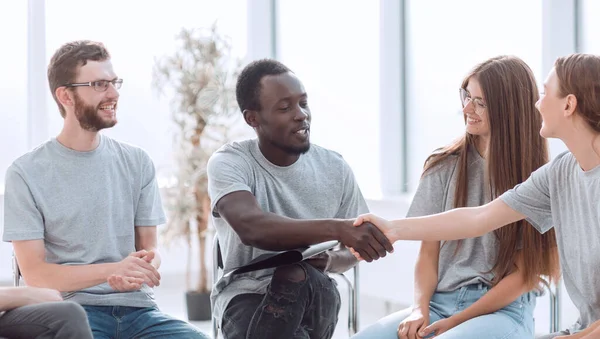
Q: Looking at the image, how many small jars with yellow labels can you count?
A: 0